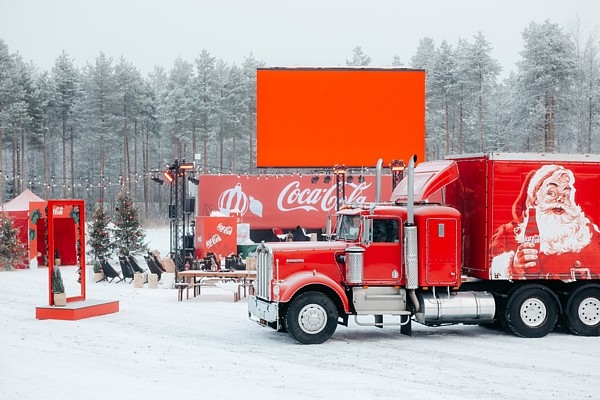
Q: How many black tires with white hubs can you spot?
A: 3